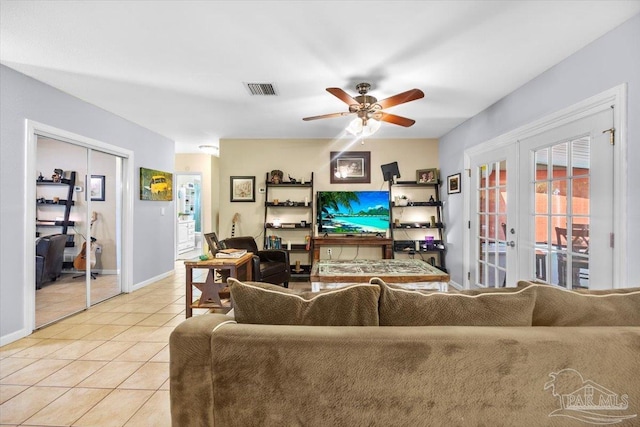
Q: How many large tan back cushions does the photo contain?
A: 3